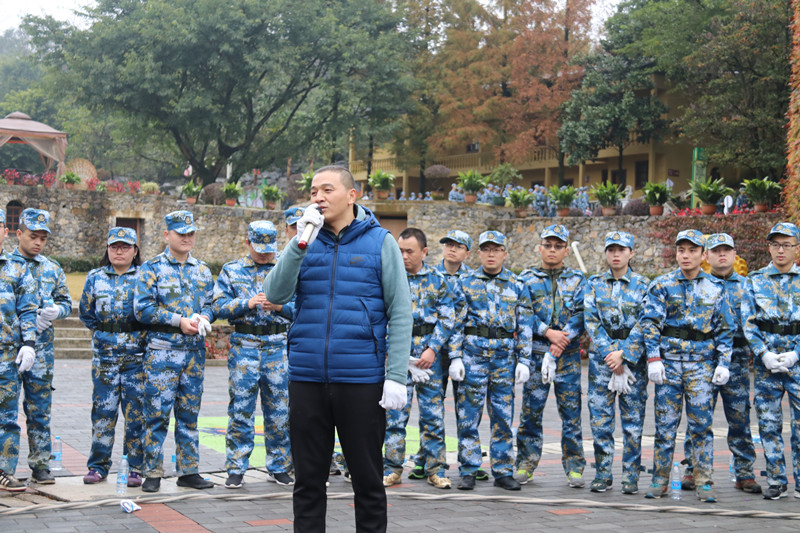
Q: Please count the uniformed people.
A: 14